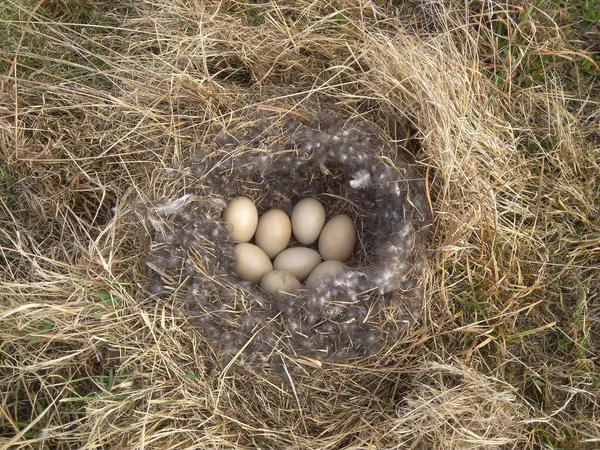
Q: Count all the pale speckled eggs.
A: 8